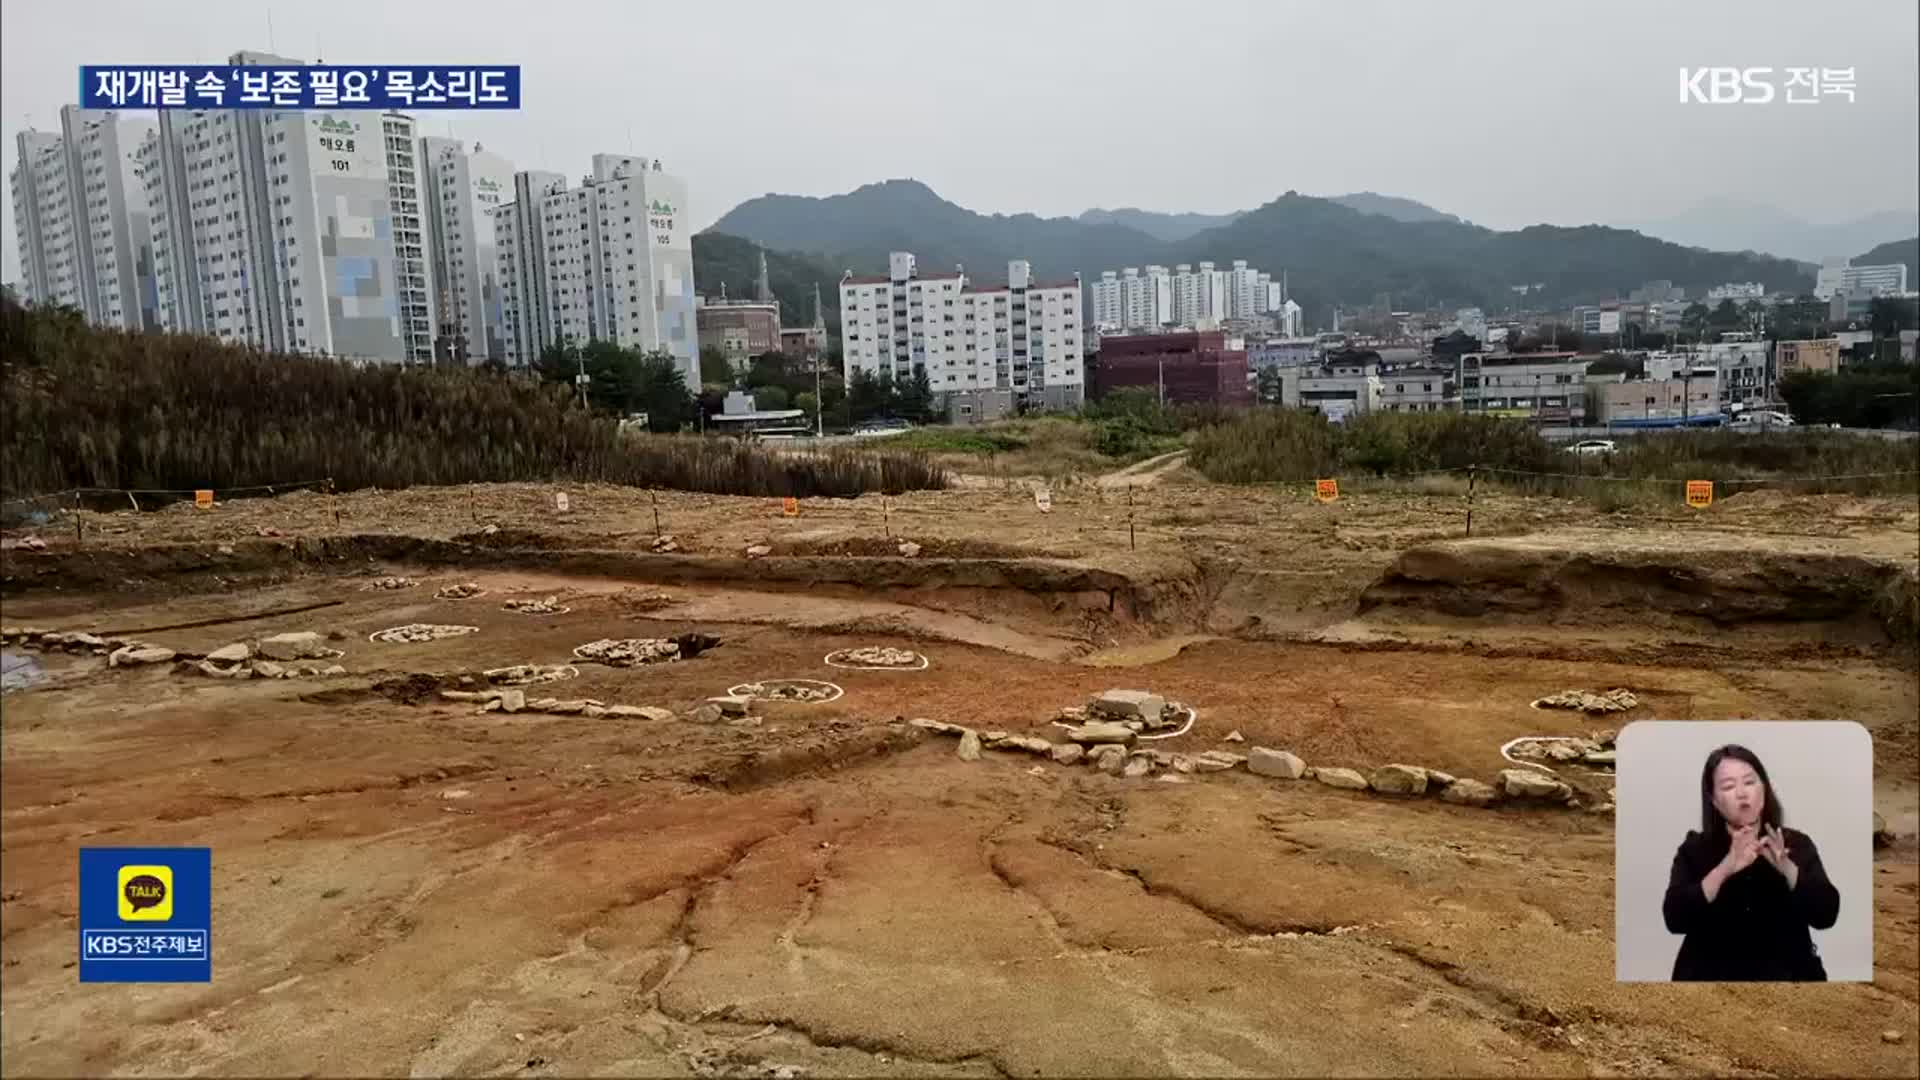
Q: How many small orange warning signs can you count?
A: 4